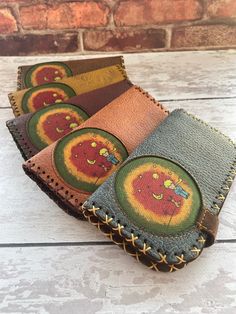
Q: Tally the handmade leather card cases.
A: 5